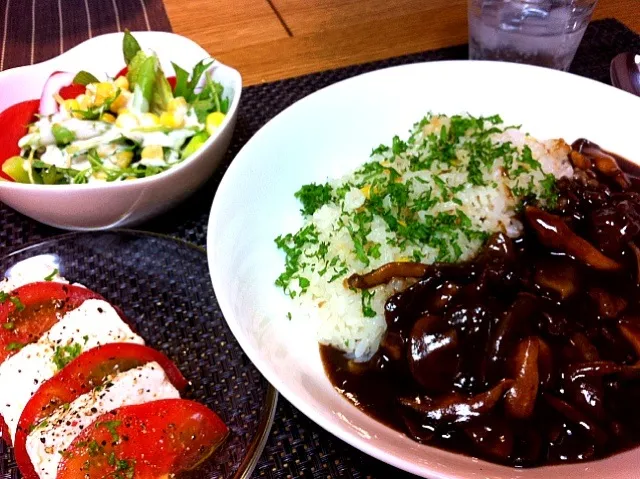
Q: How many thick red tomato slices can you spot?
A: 3